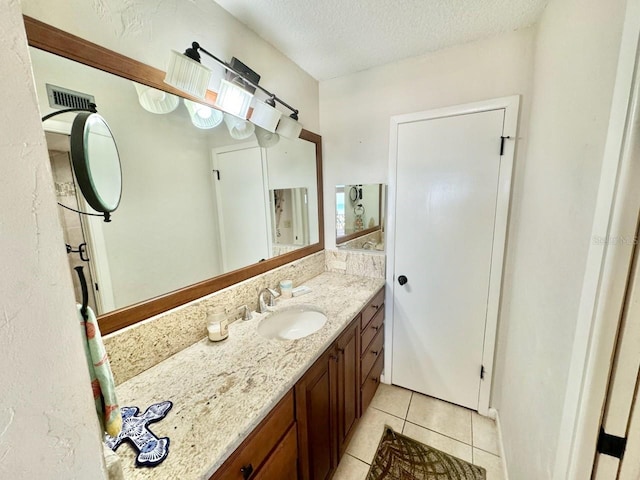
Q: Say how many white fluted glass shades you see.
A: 4